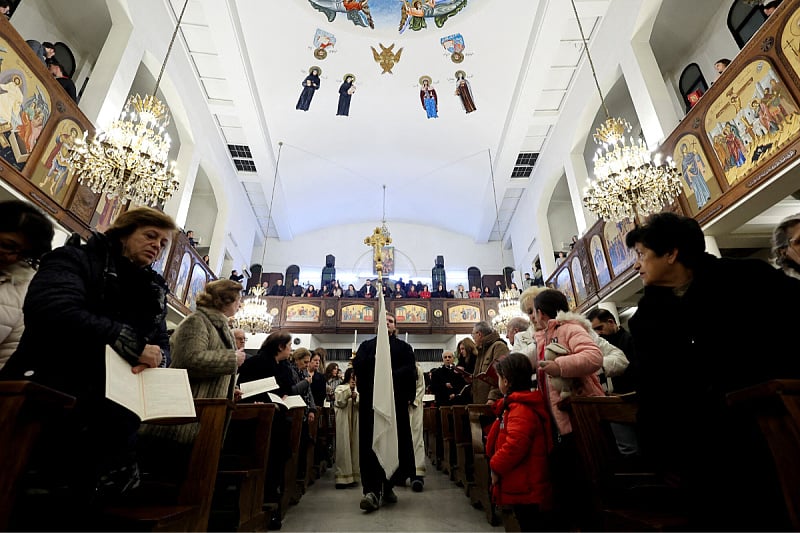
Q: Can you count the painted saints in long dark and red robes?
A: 4